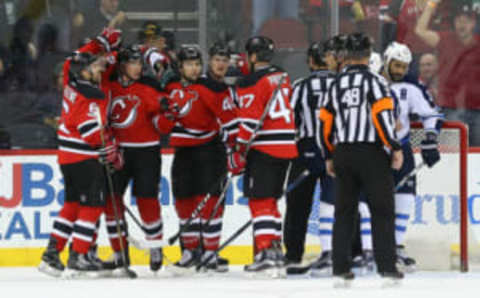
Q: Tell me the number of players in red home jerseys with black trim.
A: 5